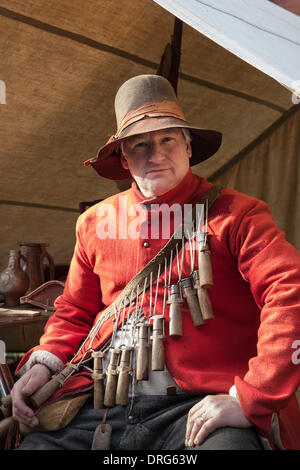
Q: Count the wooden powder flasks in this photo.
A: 10